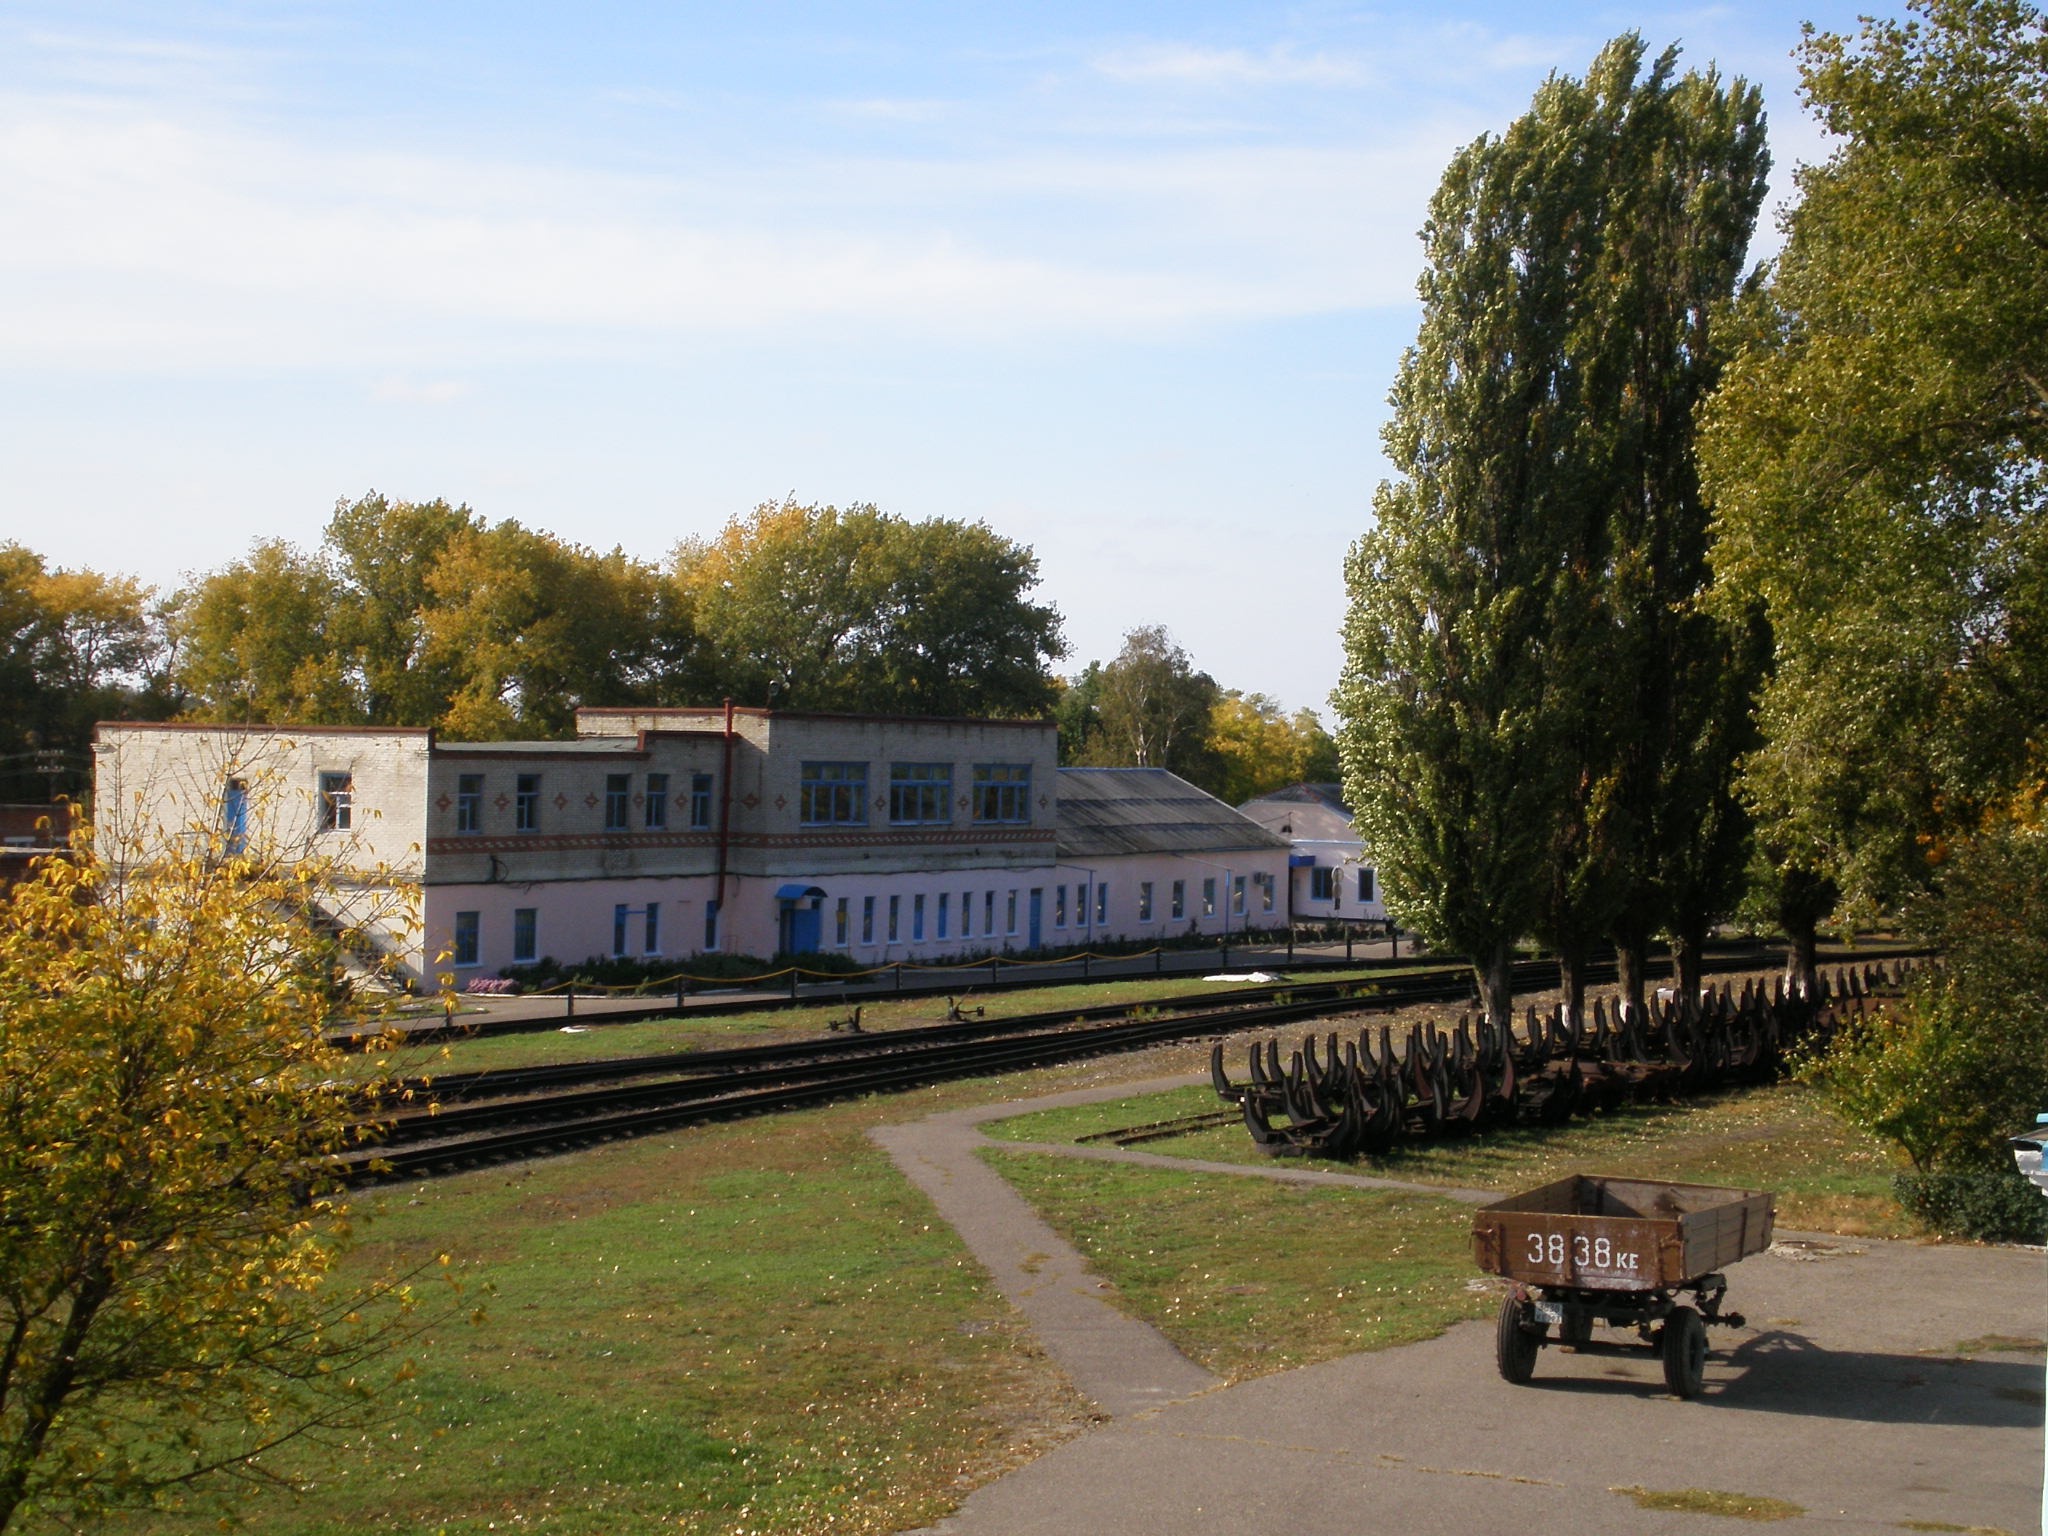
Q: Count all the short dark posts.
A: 12